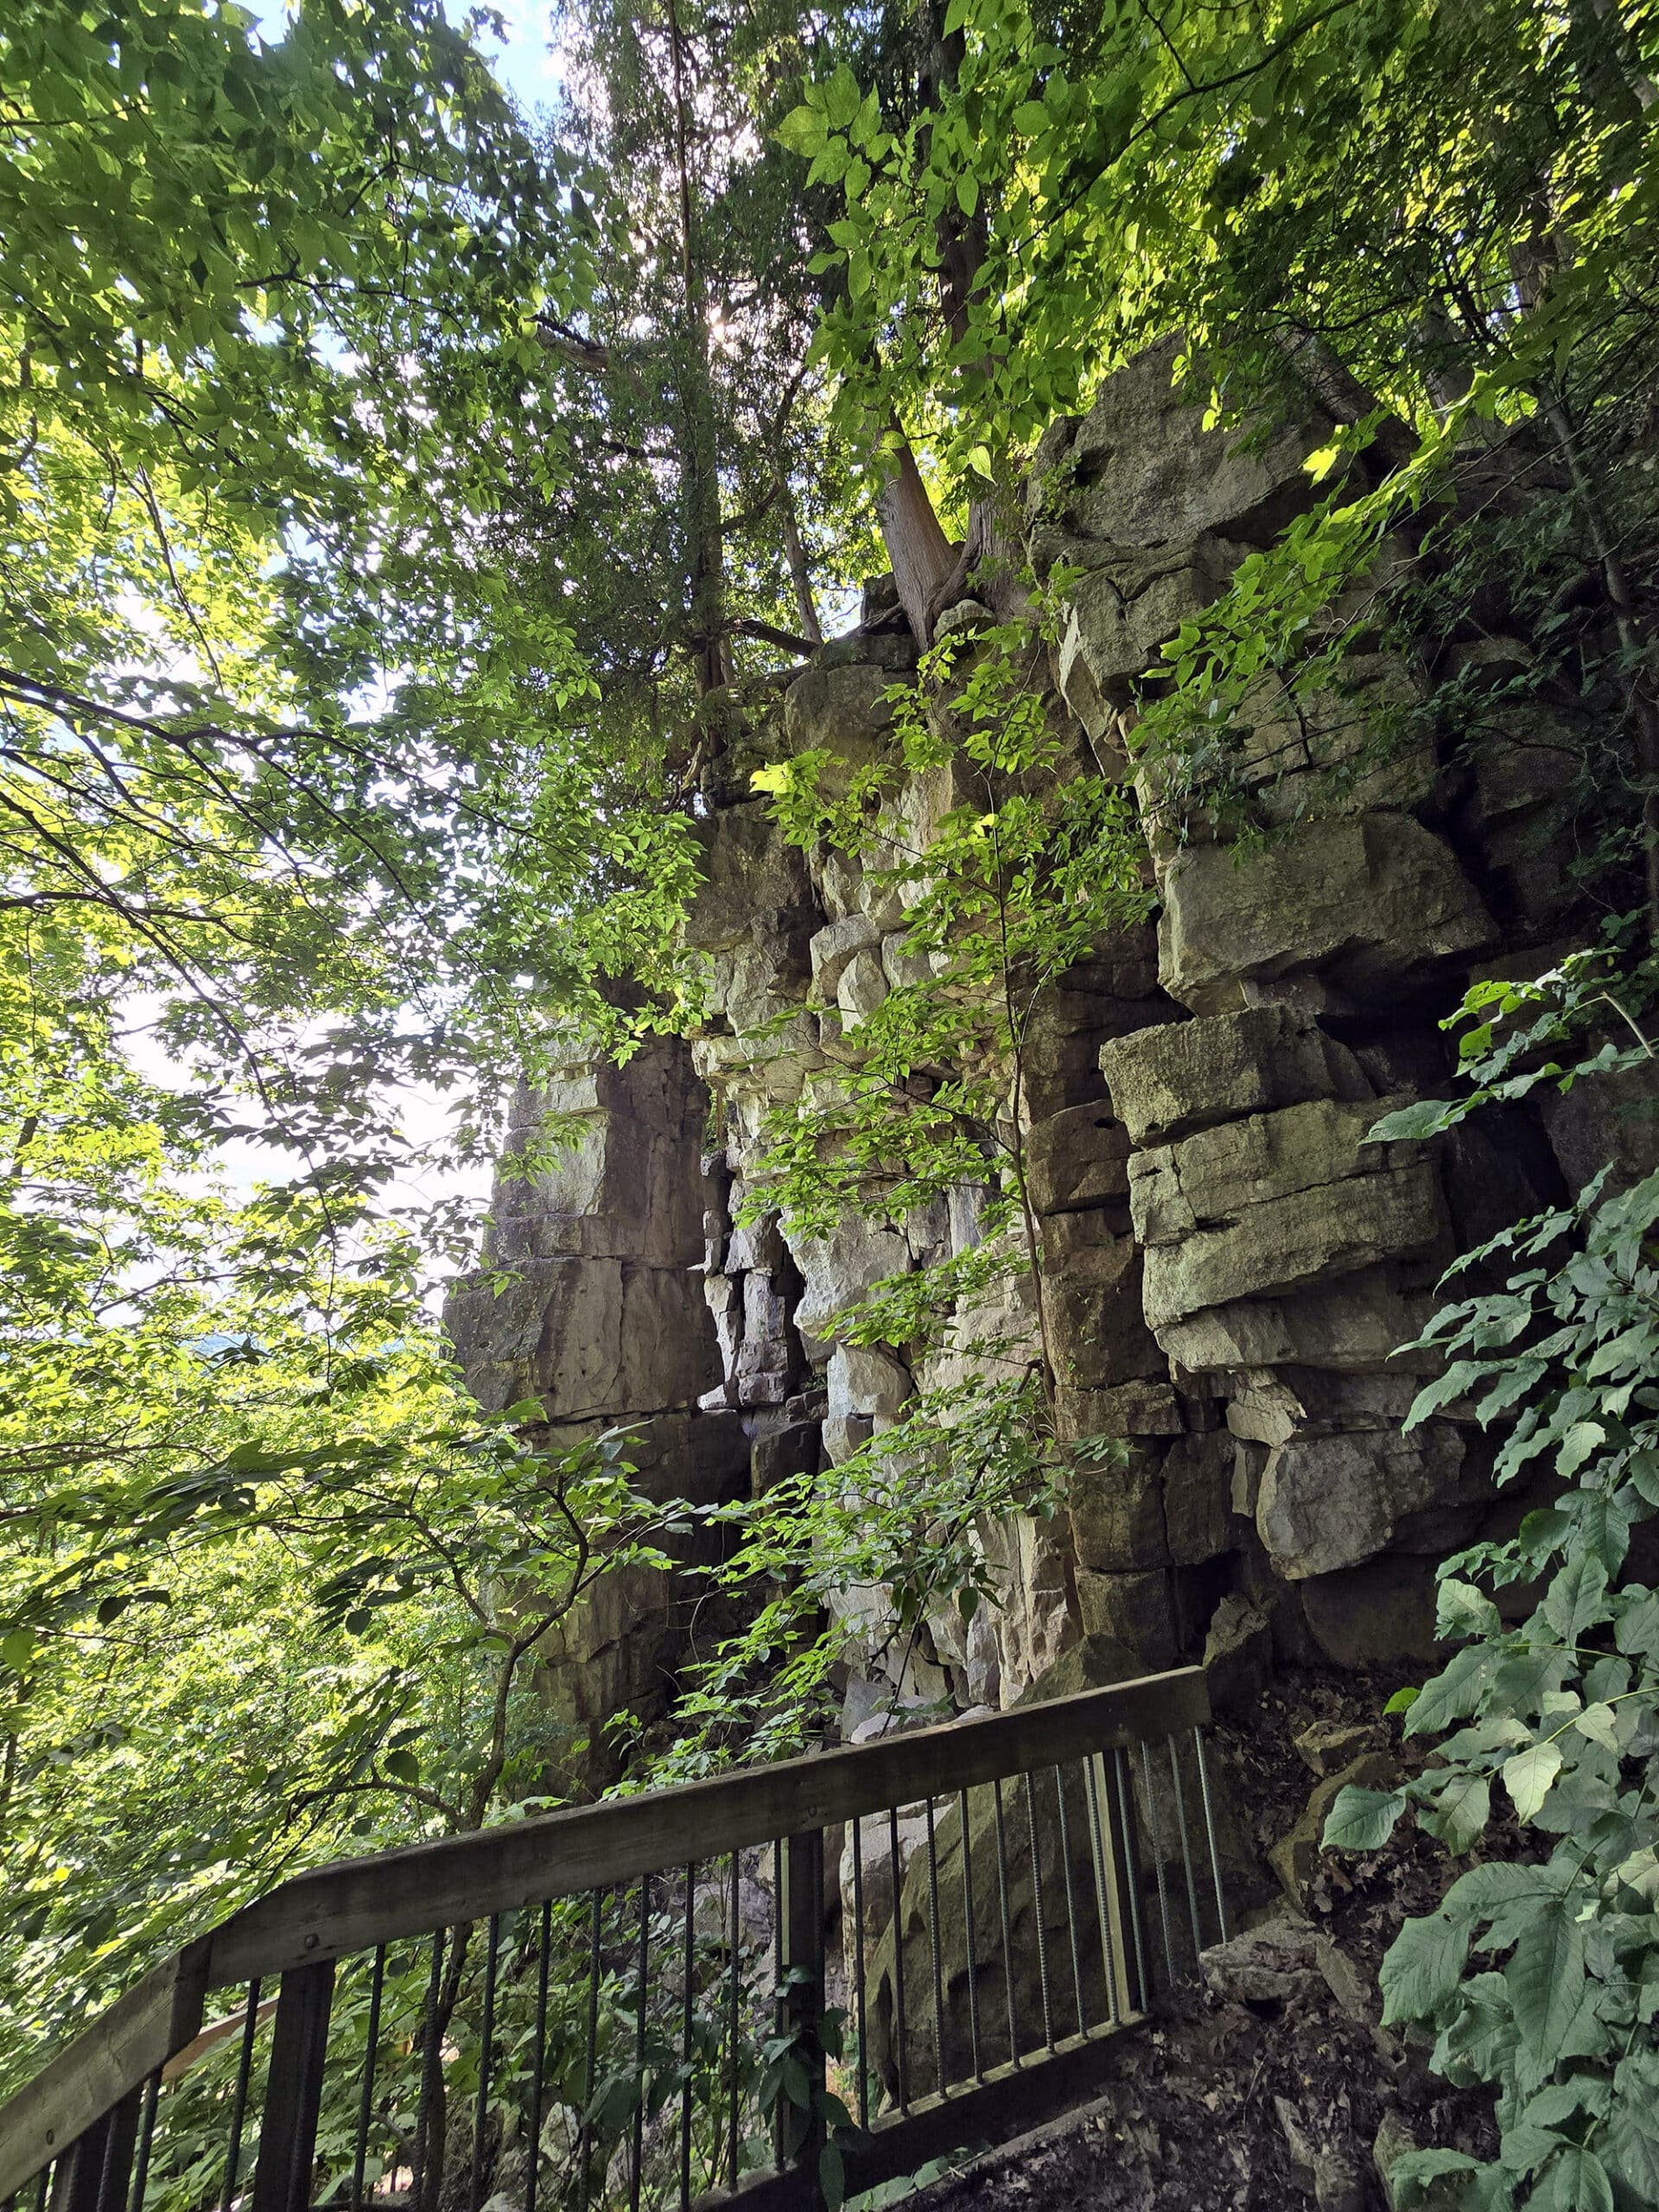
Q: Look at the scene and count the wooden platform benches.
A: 0